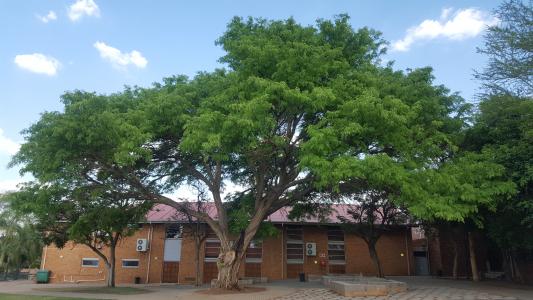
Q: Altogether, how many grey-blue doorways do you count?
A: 1